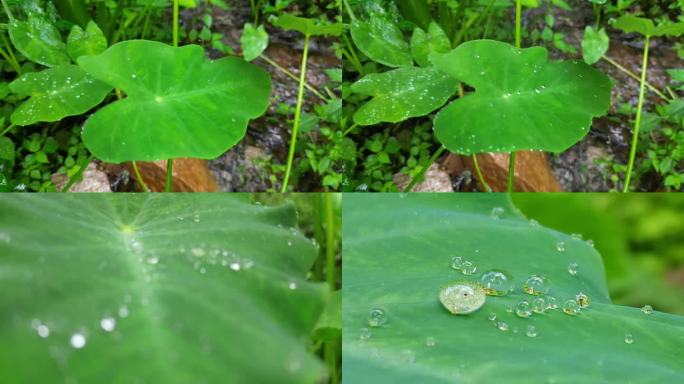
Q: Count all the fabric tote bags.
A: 0